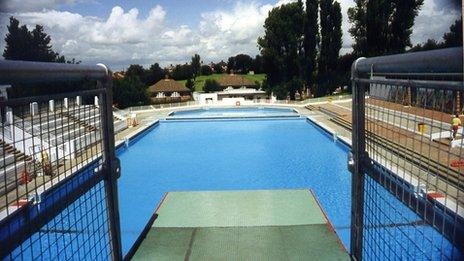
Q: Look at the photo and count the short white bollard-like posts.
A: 6